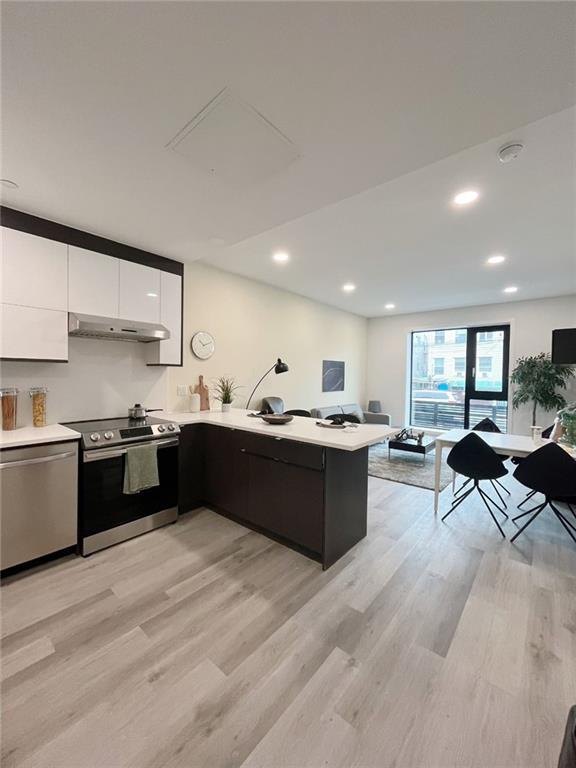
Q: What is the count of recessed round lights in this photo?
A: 6